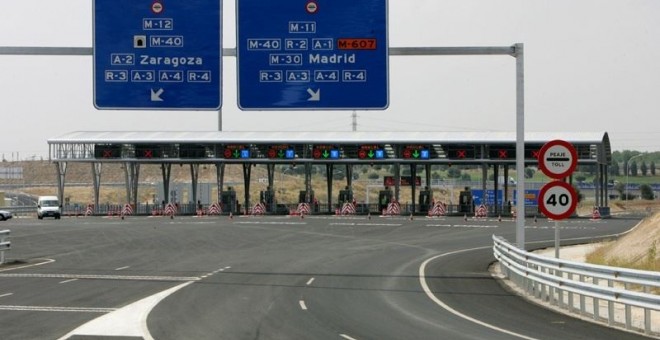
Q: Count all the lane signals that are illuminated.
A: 10